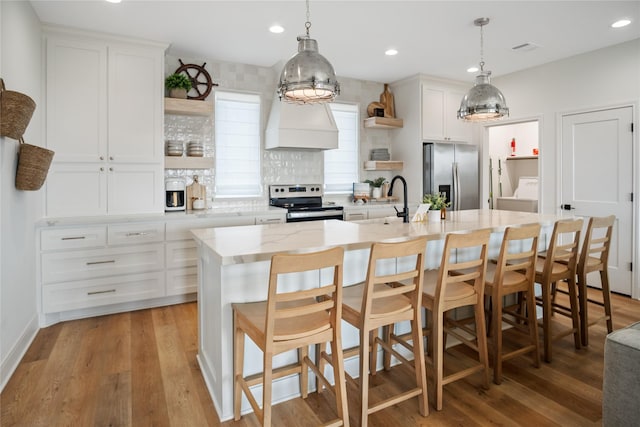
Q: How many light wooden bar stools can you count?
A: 6